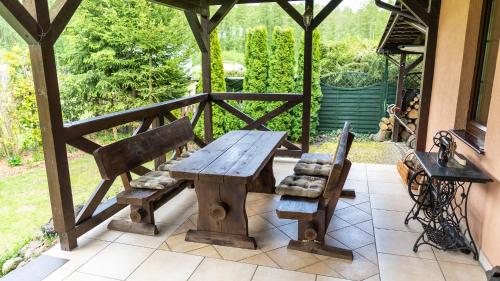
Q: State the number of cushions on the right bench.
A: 2